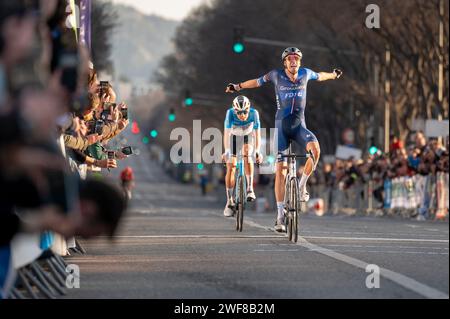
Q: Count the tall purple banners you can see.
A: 1